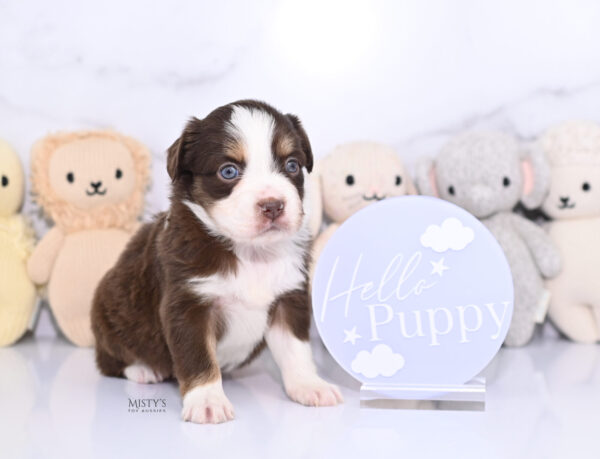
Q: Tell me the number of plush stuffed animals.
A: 5